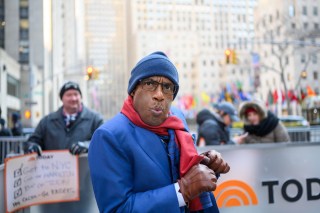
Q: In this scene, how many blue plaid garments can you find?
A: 1